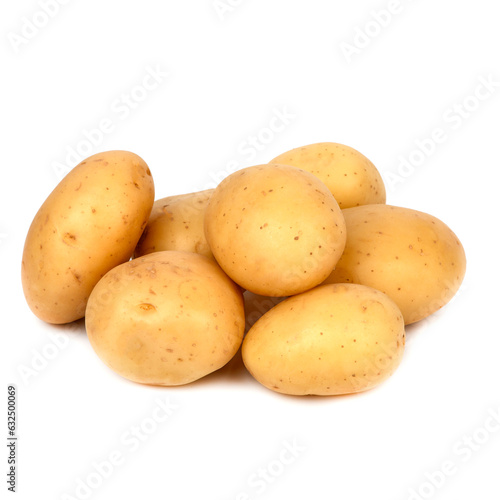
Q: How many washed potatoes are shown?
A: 7